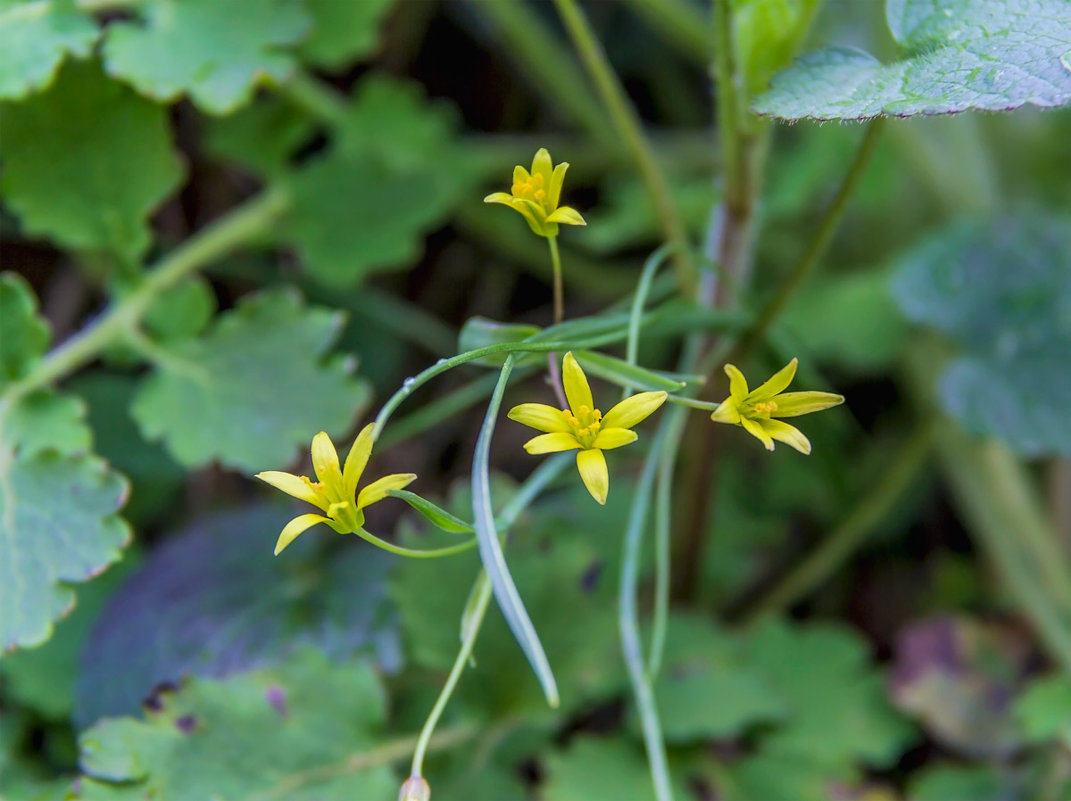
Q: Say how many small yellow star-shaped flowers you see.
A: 4